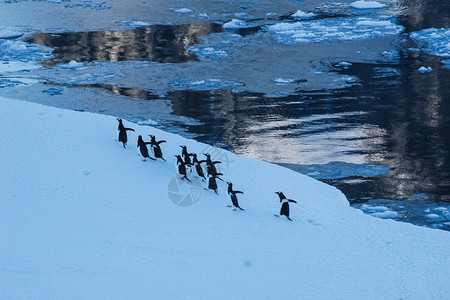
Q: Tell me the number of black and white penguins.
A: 10